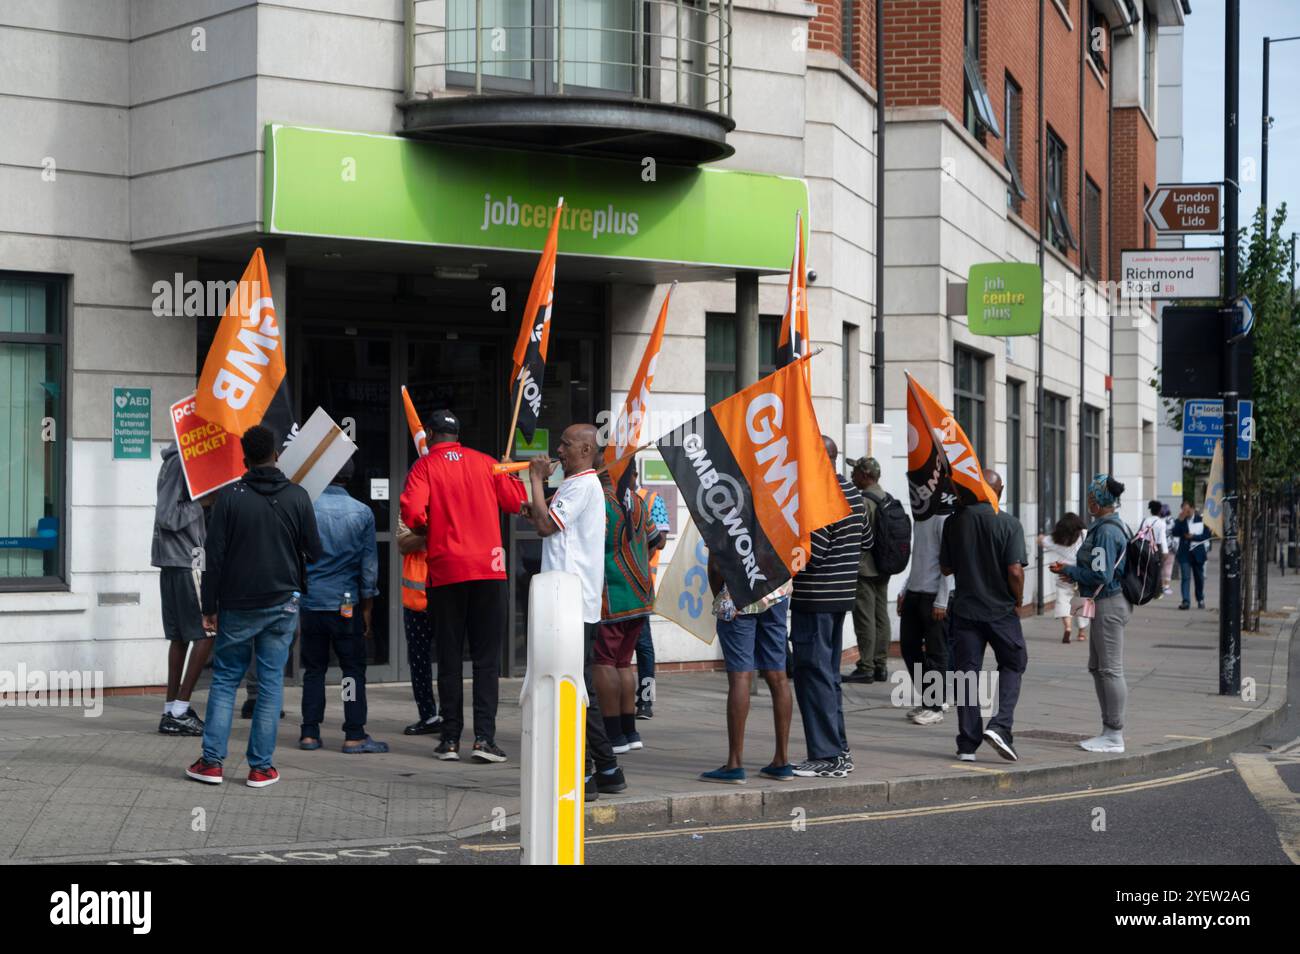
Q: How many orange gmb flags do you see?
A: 7